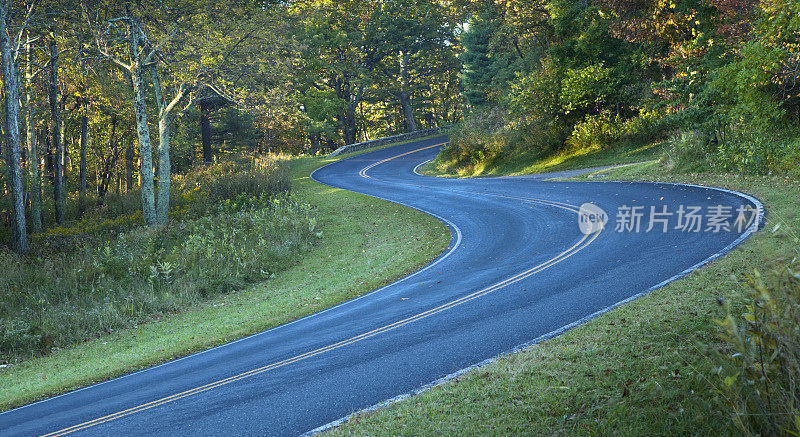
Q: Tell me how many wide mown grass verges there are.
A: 2